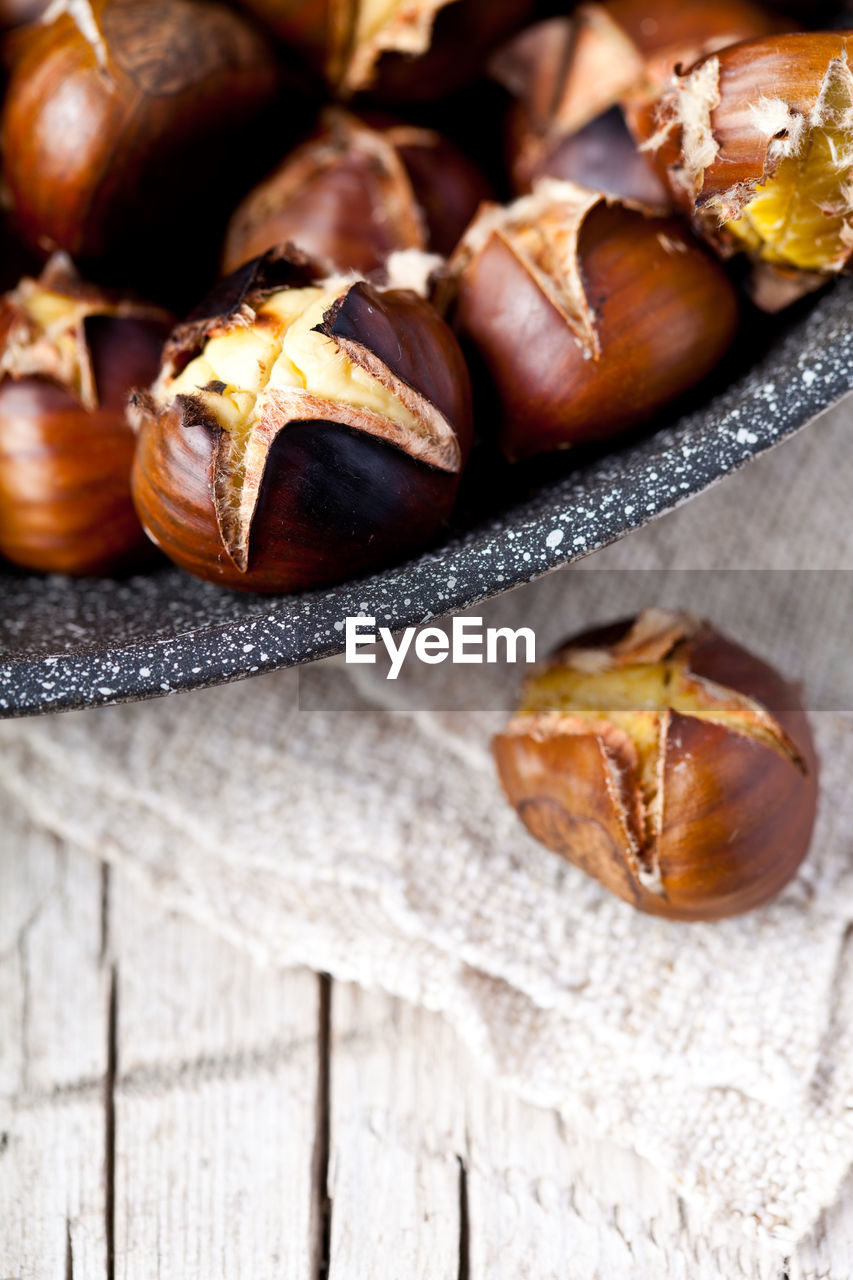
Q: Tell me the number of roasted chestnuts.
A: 9